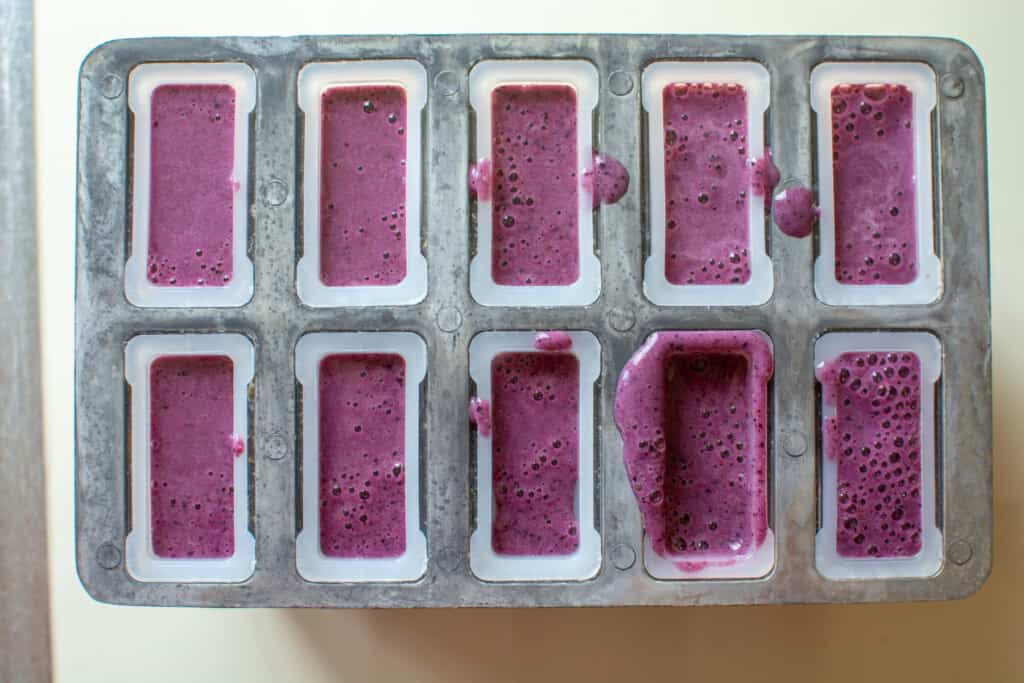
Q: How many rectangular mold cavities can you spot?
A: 10